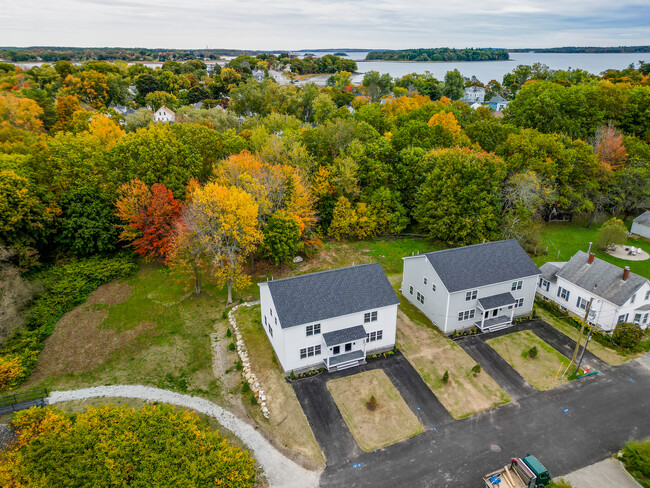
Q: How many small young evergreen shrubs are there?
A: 4